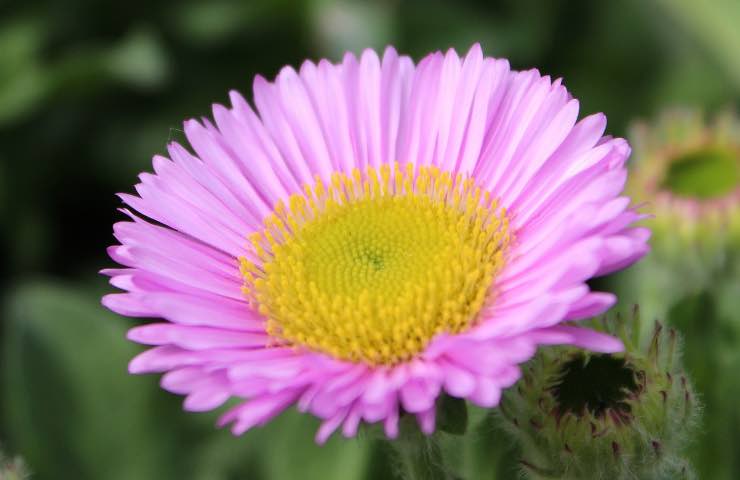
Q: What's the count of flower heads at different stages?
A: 3